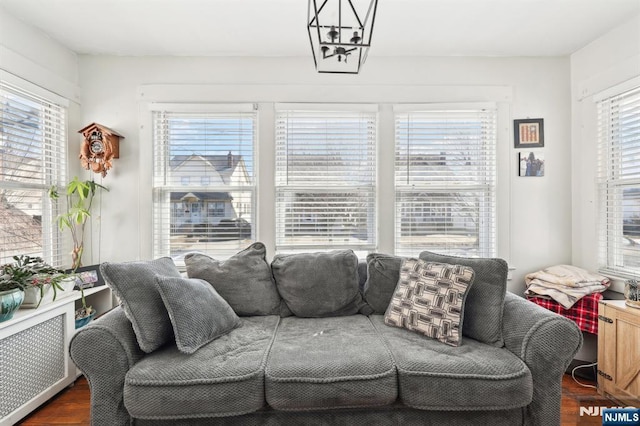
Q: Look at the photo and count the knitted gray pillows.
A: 3